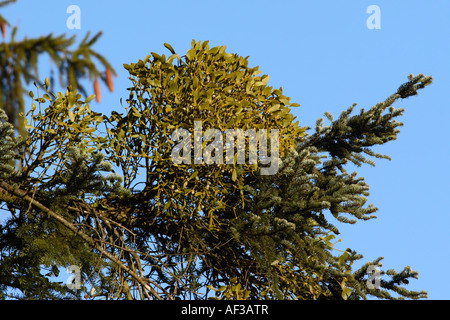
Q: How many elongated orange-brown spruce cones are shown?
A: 3